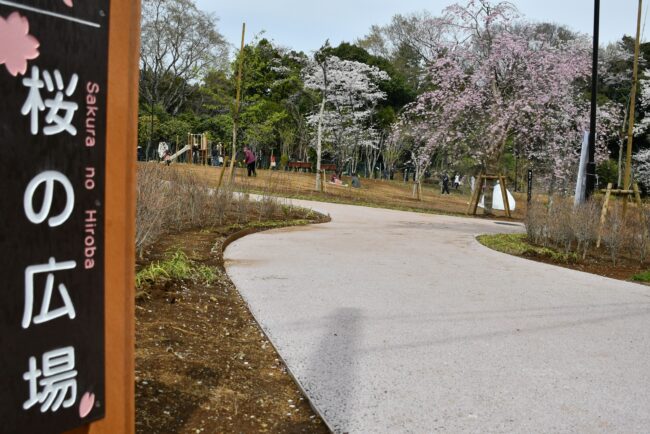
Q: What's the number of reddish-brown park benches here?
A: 2